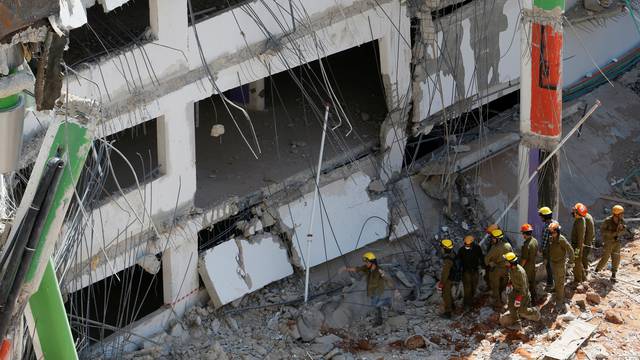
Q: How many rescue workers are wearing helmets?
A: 12